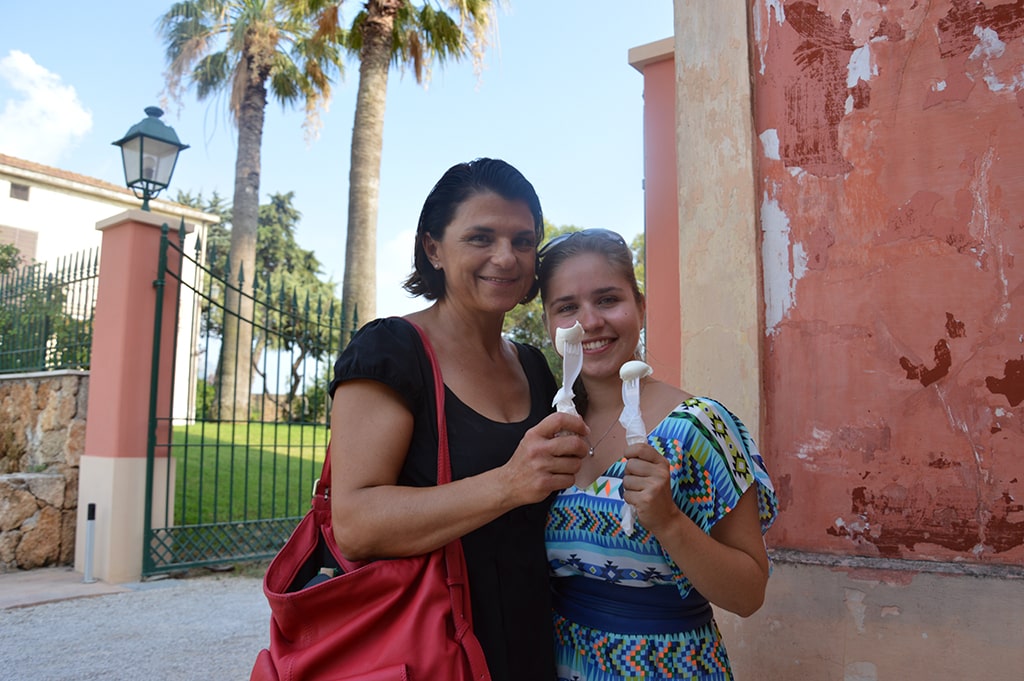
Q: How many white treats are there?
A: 2